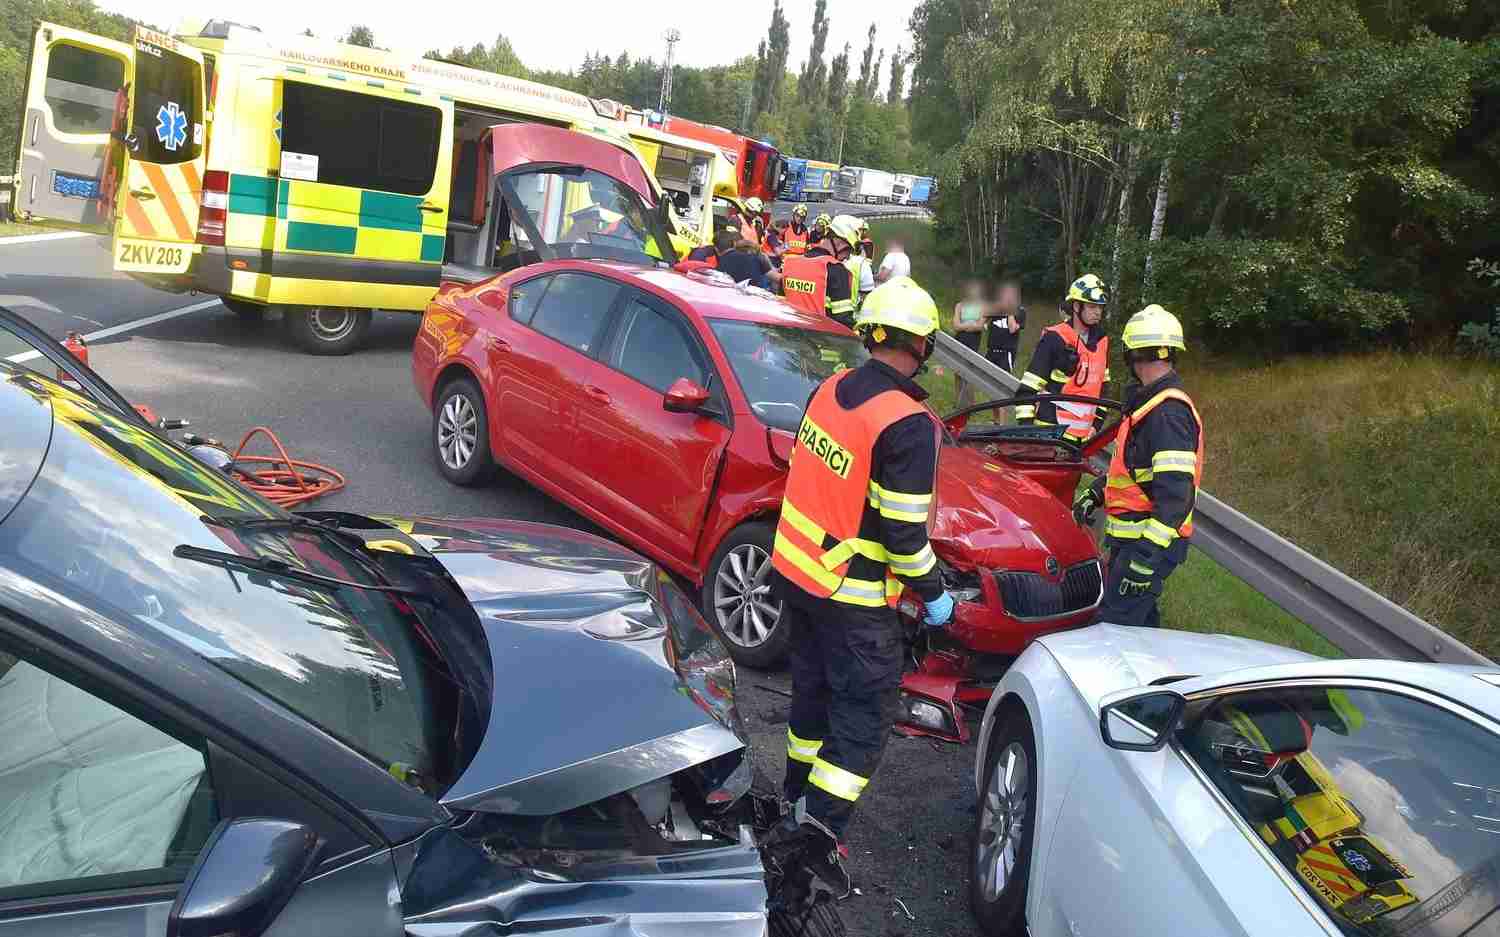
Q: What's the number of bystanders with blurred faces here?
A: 3